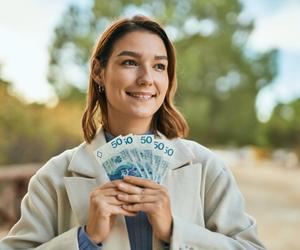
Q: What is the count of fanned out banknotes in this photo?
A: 5